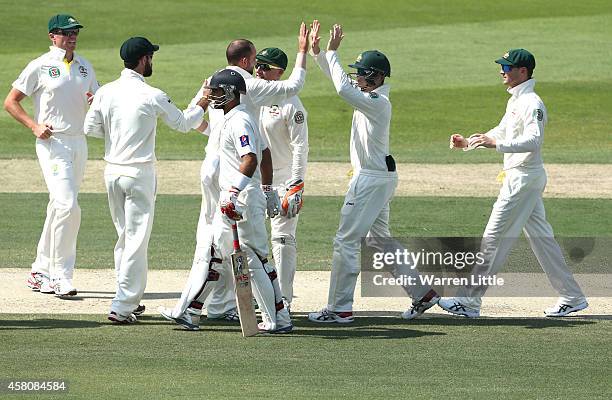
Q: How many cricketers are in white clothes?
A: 7